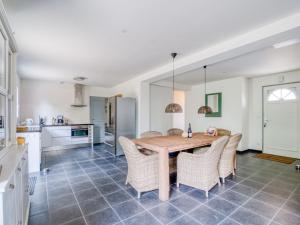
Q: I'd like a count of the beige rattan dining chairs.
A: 6